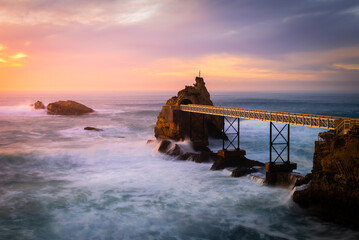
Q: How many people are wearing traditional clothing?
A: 0